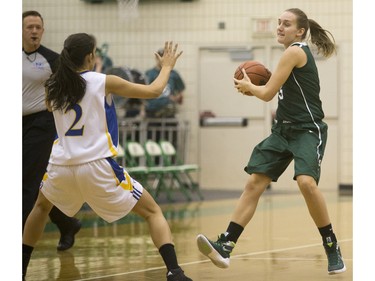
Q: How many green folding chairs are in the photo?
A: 4